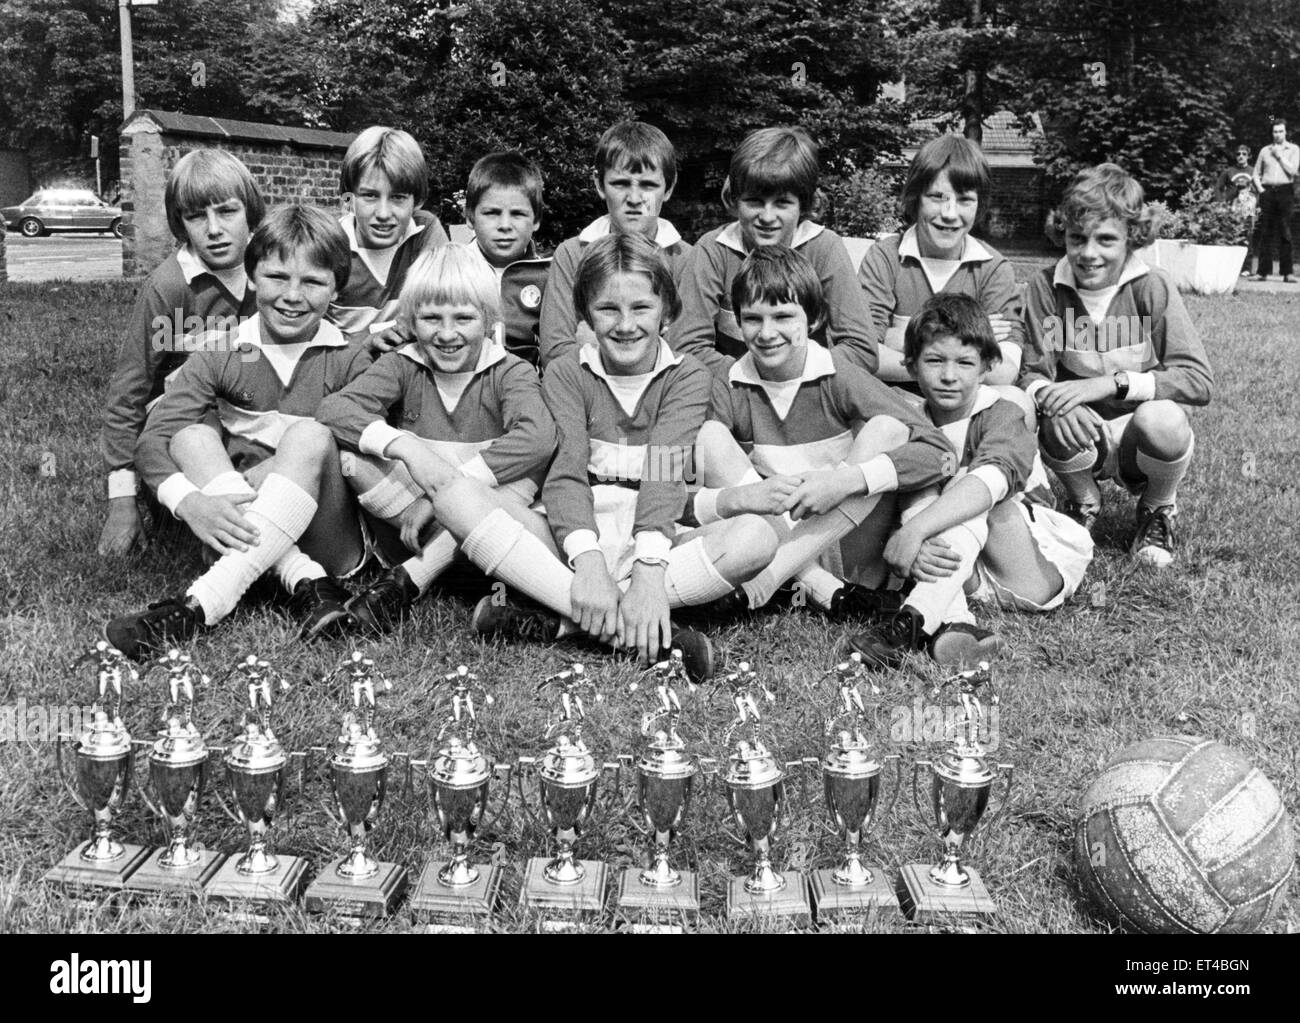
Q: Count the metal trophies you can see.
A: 10